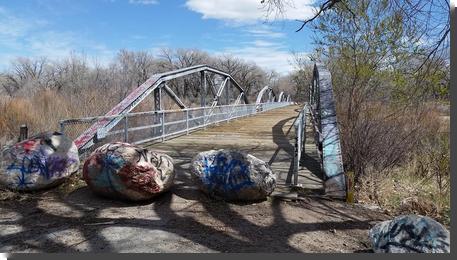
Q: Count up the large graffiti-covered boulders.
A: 4